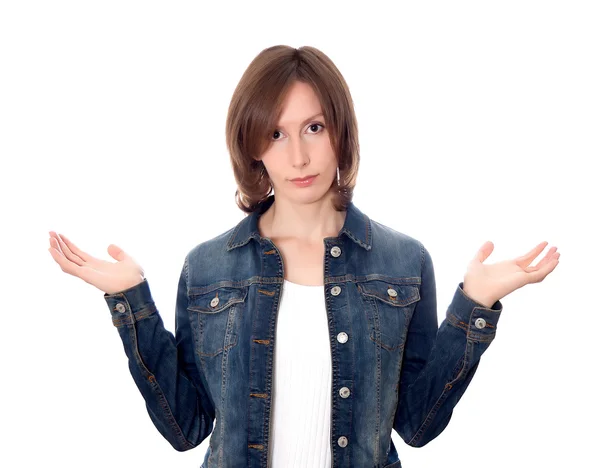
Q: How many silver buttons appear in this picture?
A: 9